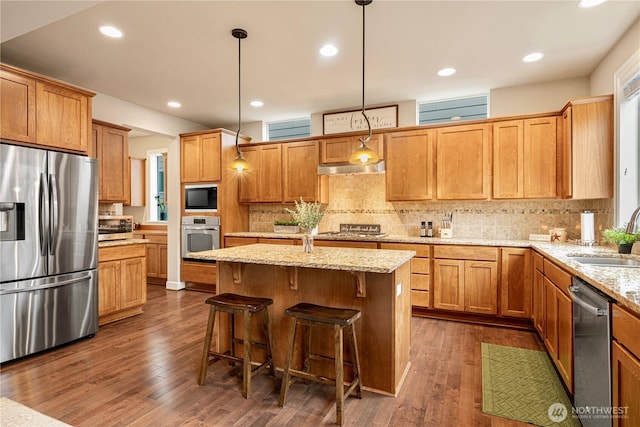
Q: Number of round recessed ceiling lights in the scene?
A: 7